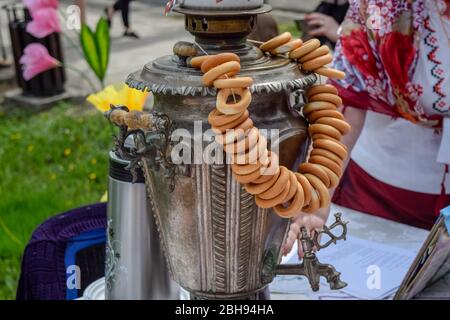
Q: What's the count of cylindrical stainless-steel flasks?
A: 1